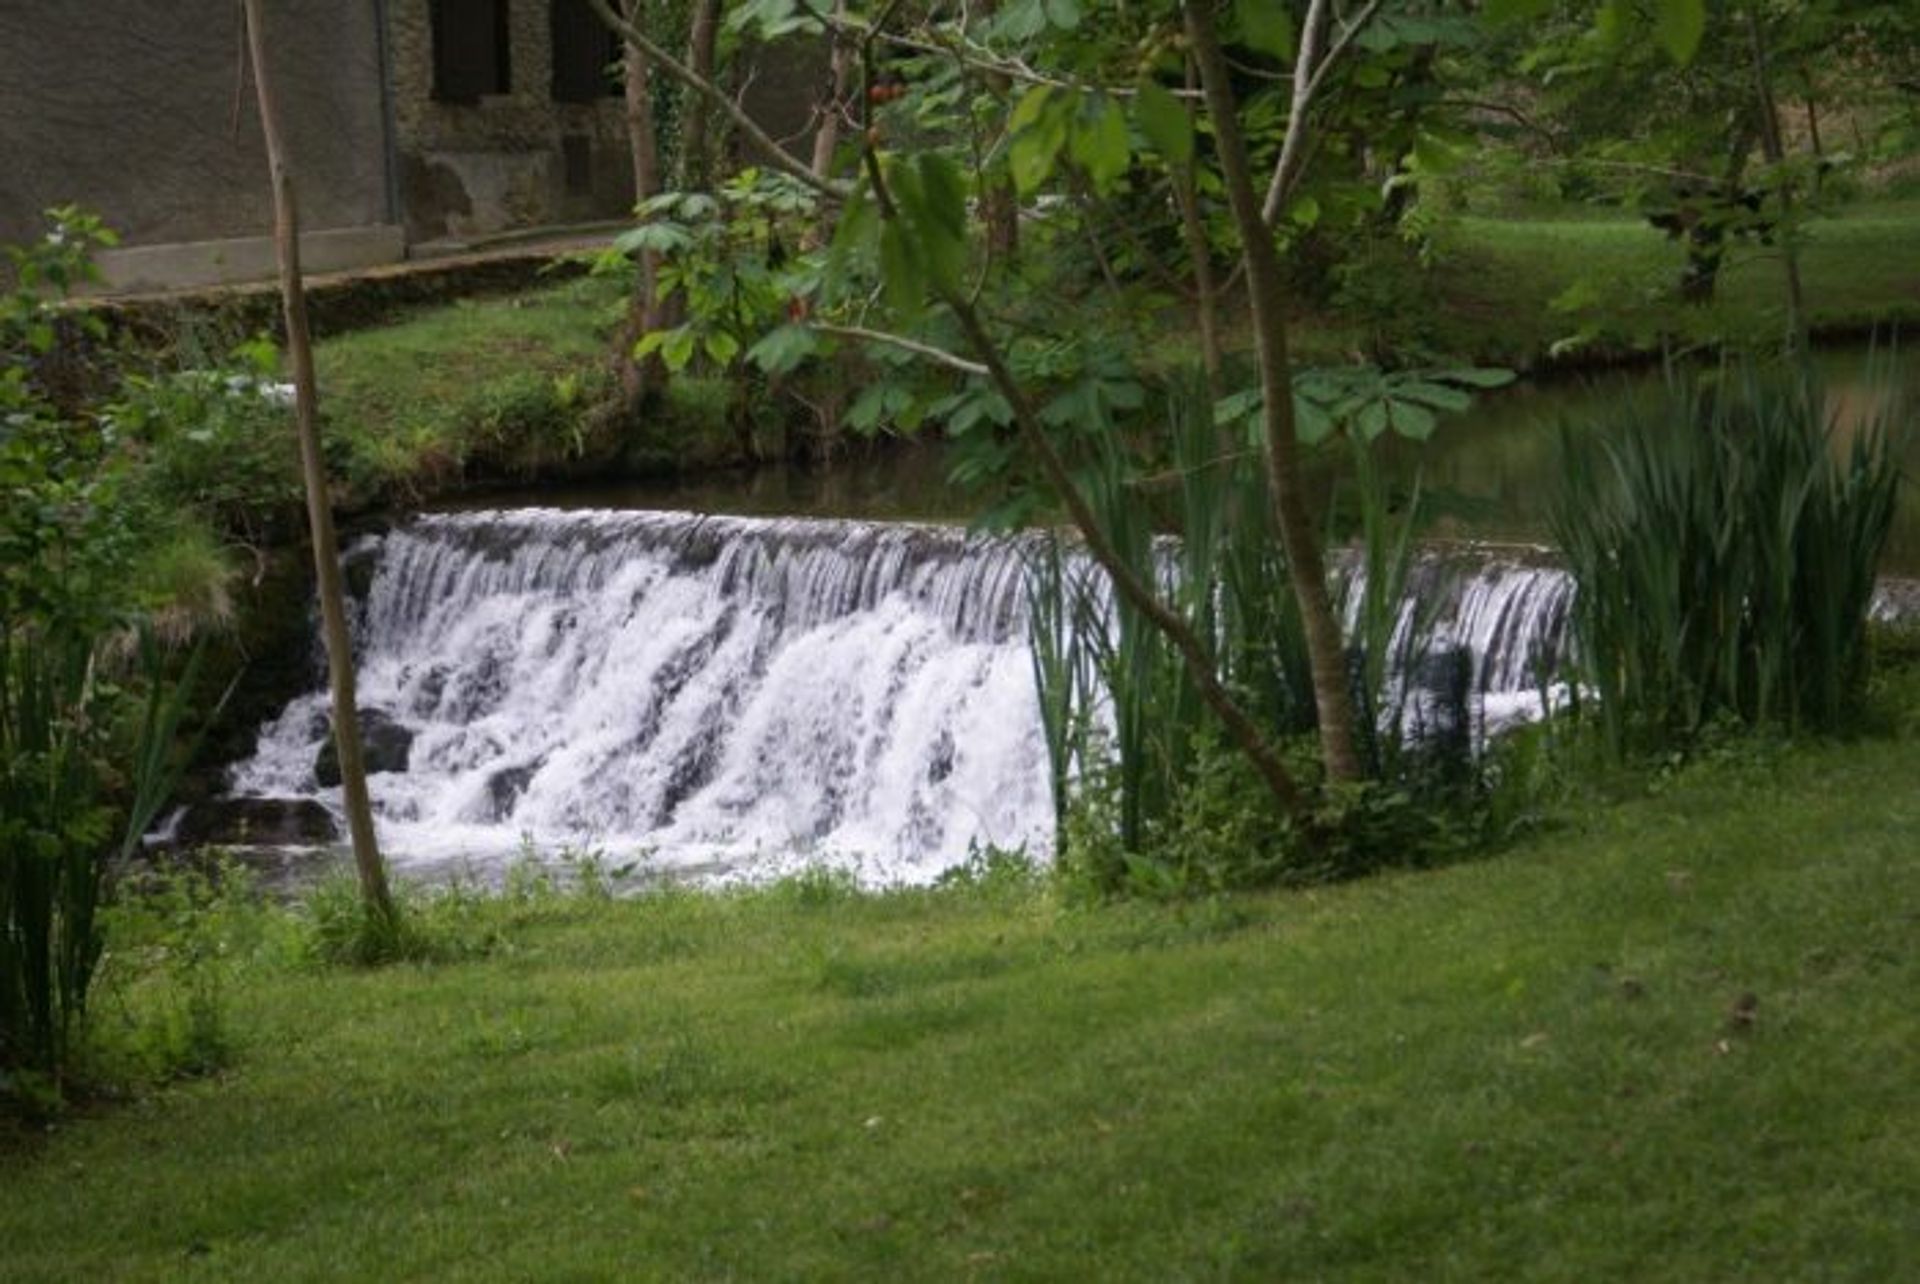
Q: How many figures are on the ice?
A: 0